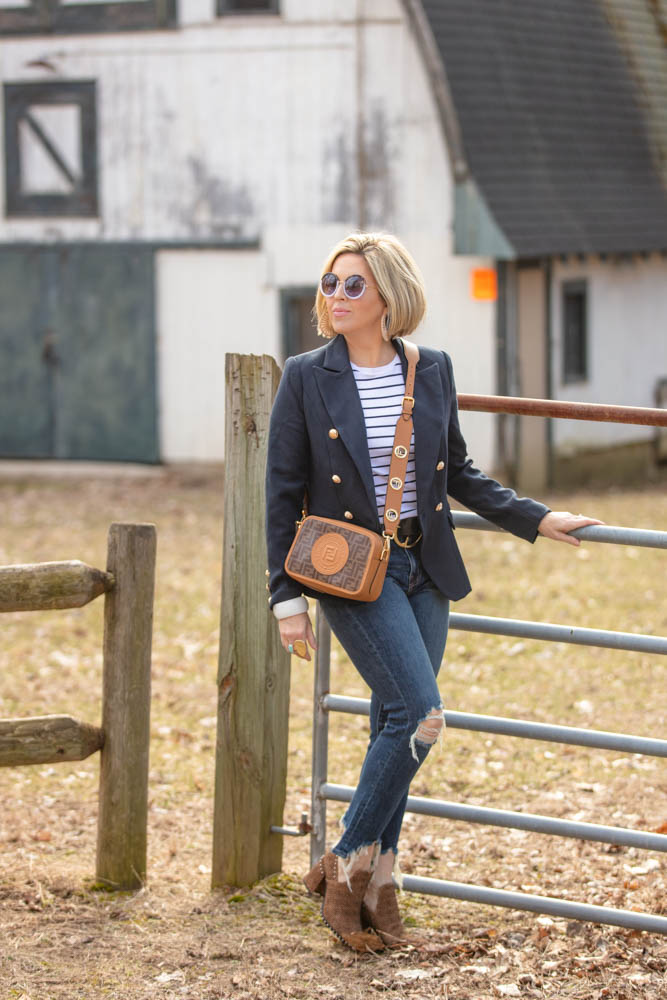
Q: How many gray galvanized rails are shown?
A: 5